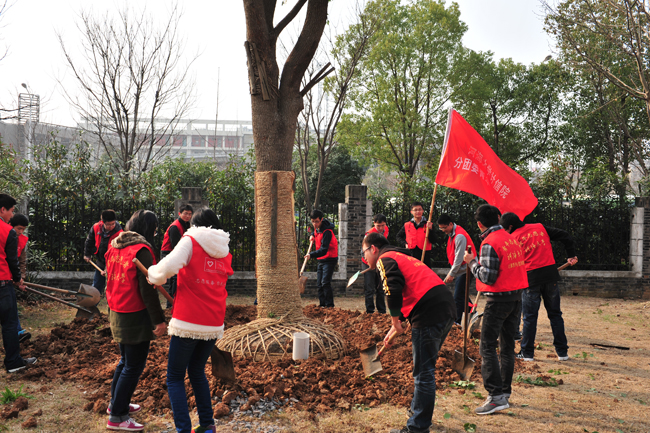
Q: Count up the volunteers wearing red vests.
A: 13